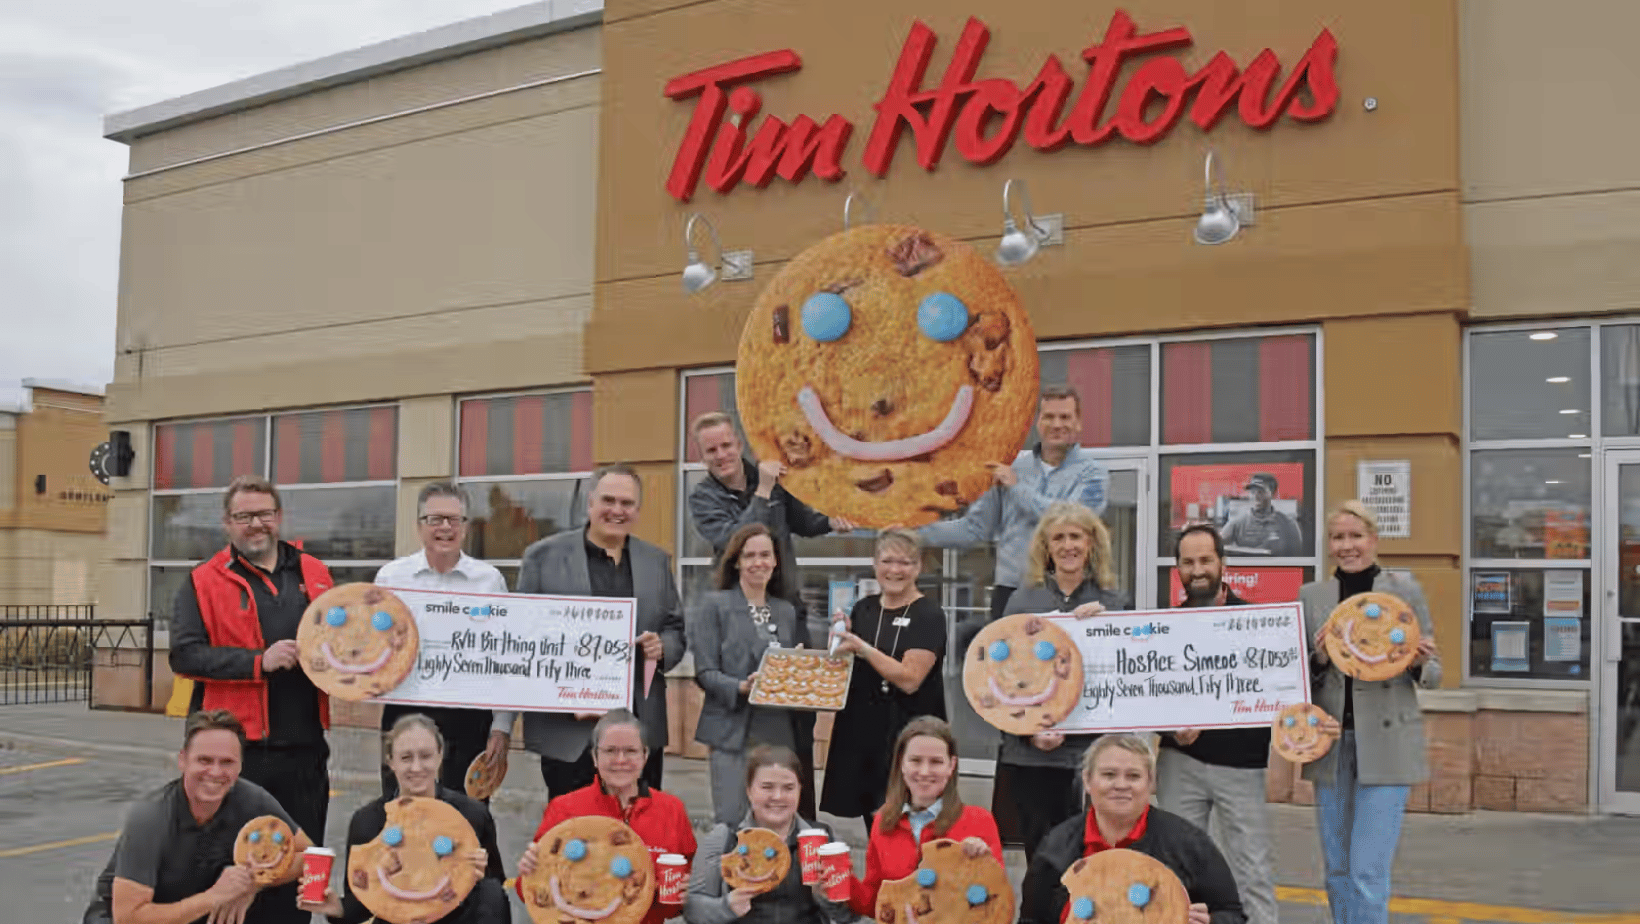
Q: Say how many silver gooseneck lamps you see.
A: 4